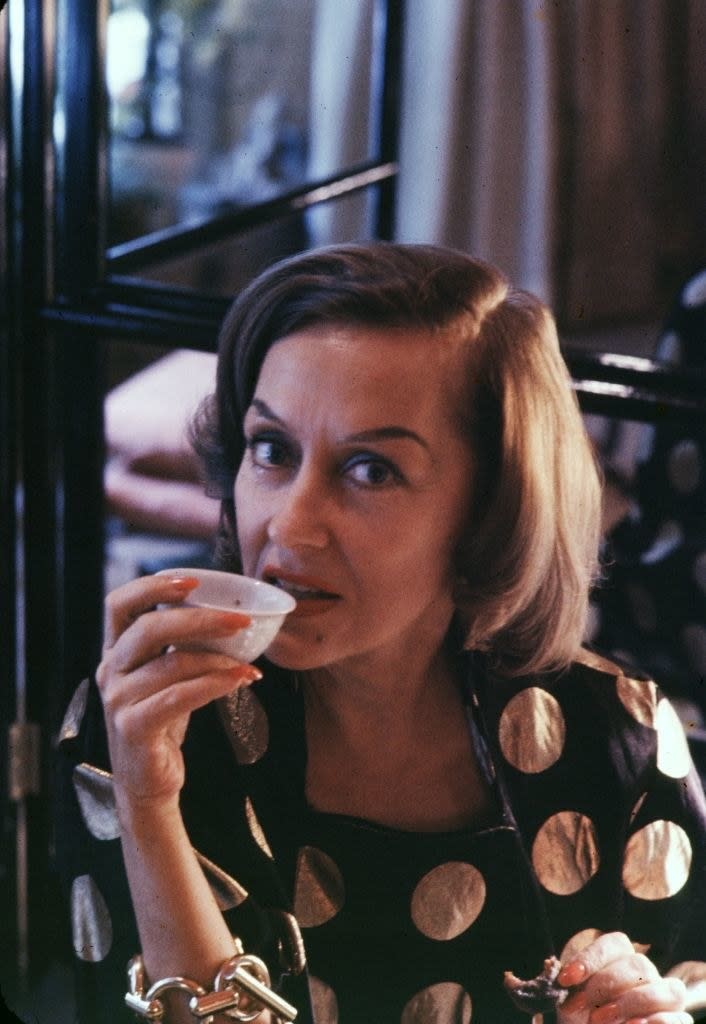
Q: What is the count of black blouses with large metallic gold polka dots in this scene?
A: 1